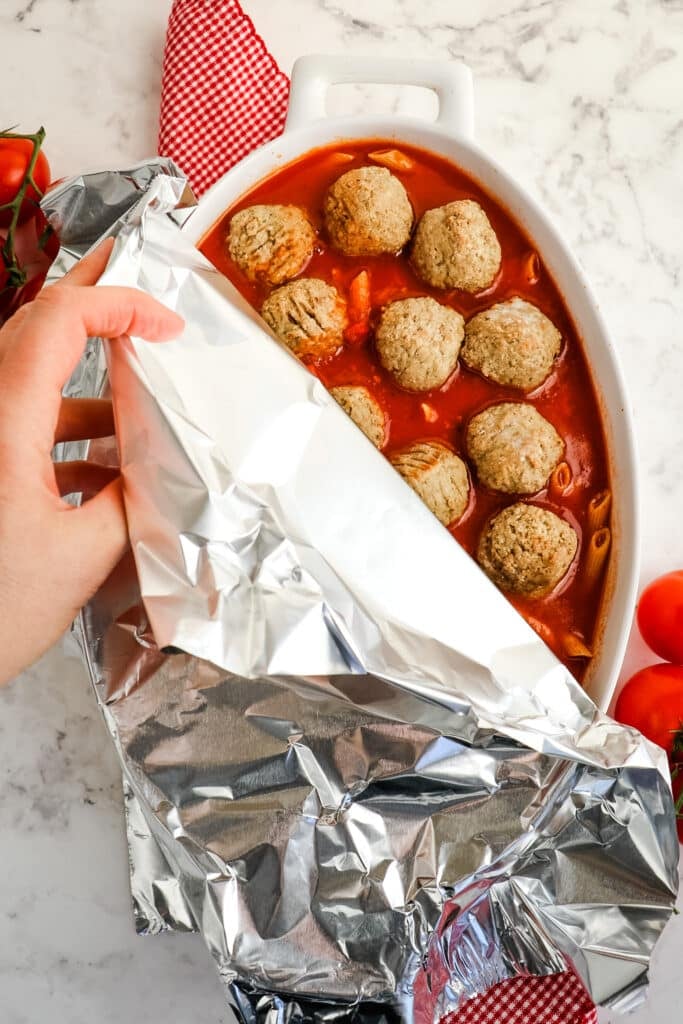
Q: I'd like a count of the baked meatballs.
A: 10